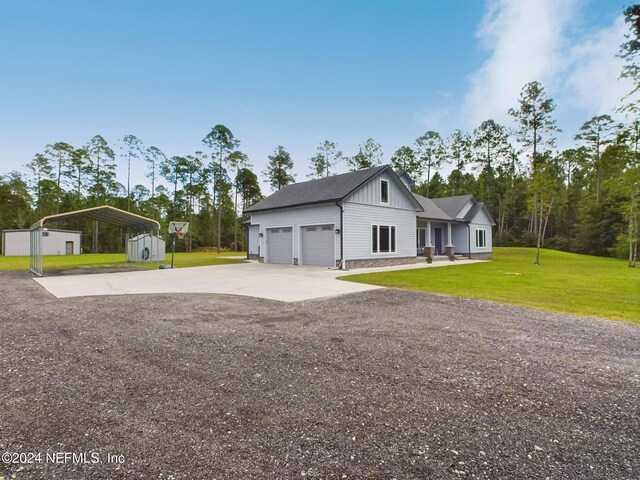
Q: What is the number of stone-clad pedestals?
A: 2